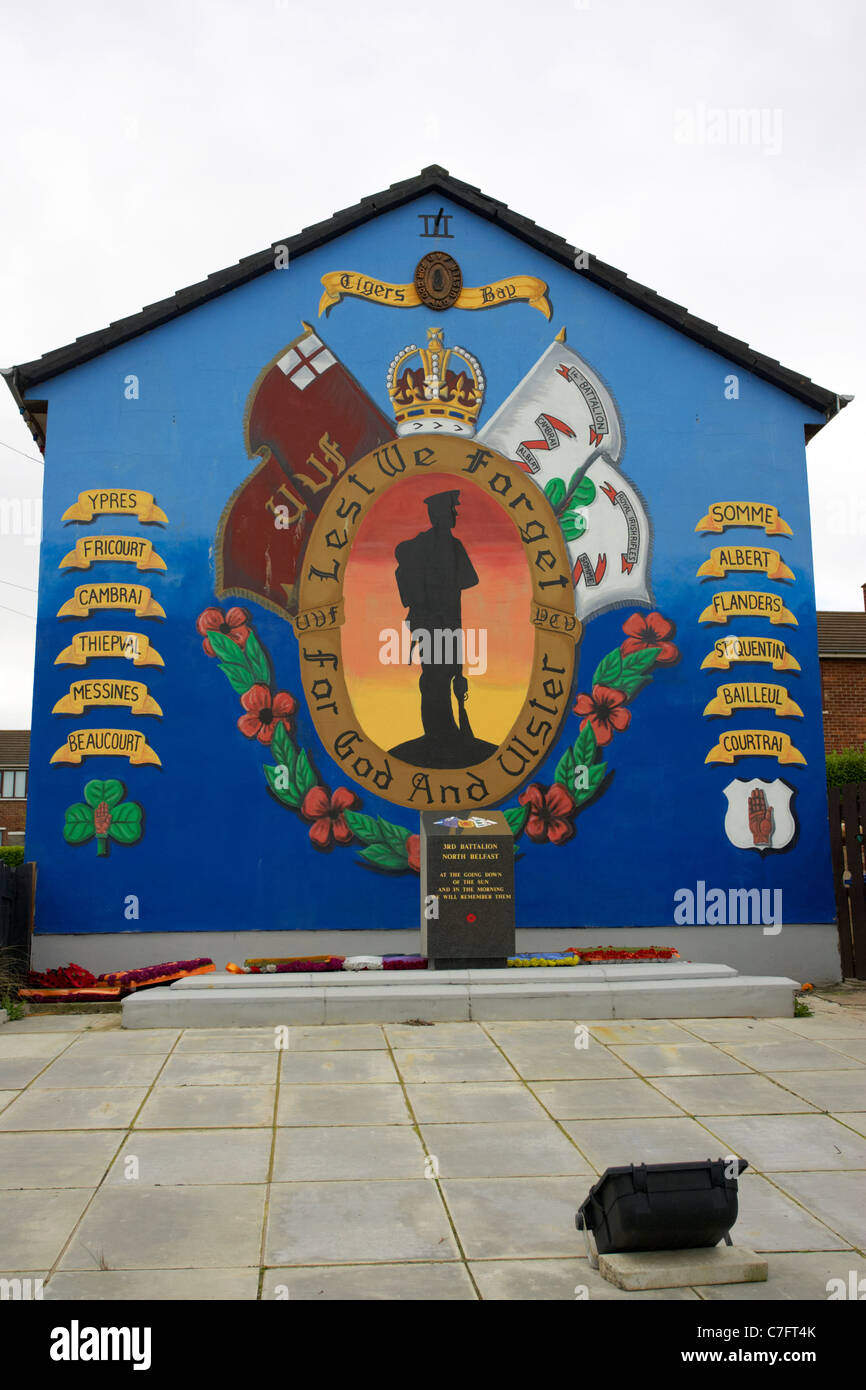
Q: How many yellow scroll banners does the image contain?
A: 13